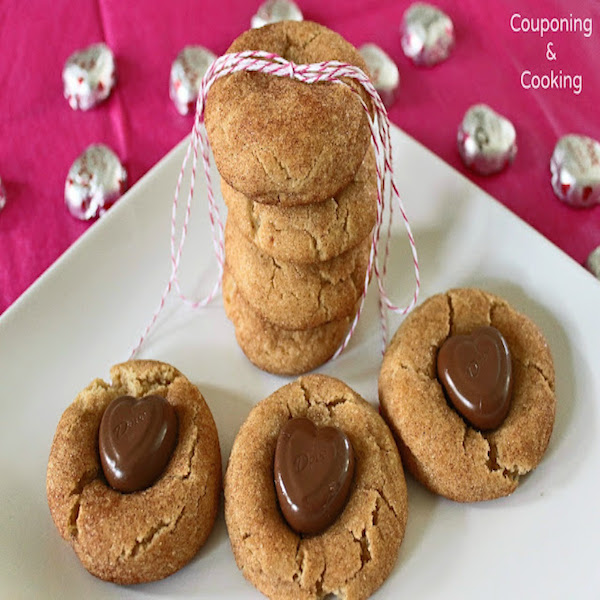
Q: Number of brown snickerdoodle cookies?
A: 7